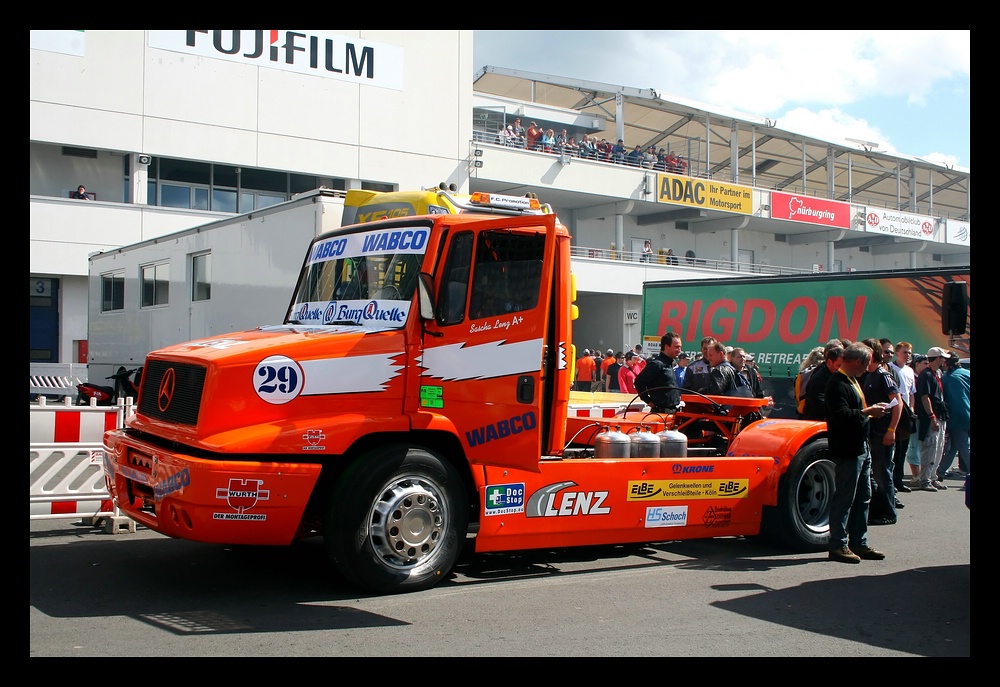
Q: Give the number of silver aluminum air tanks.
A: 3